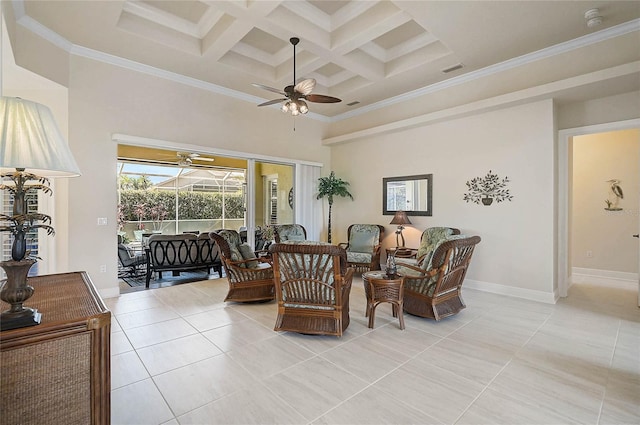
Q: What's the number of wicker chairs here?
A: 6